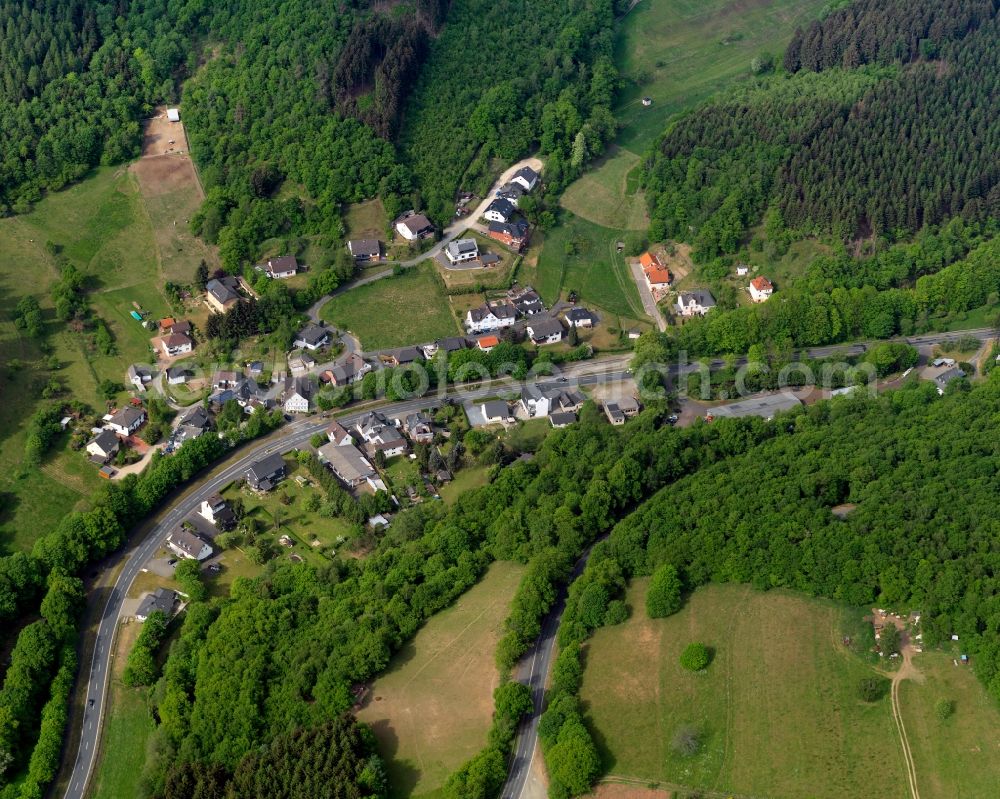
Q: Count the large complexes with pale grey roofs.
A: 2